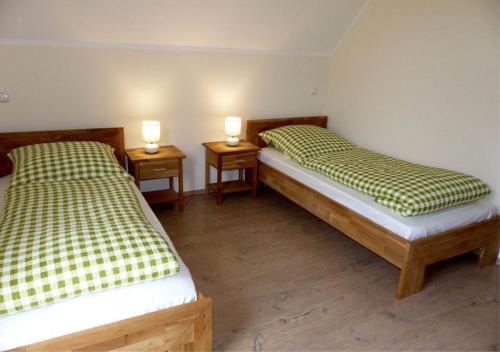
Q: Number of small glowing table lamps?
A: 2